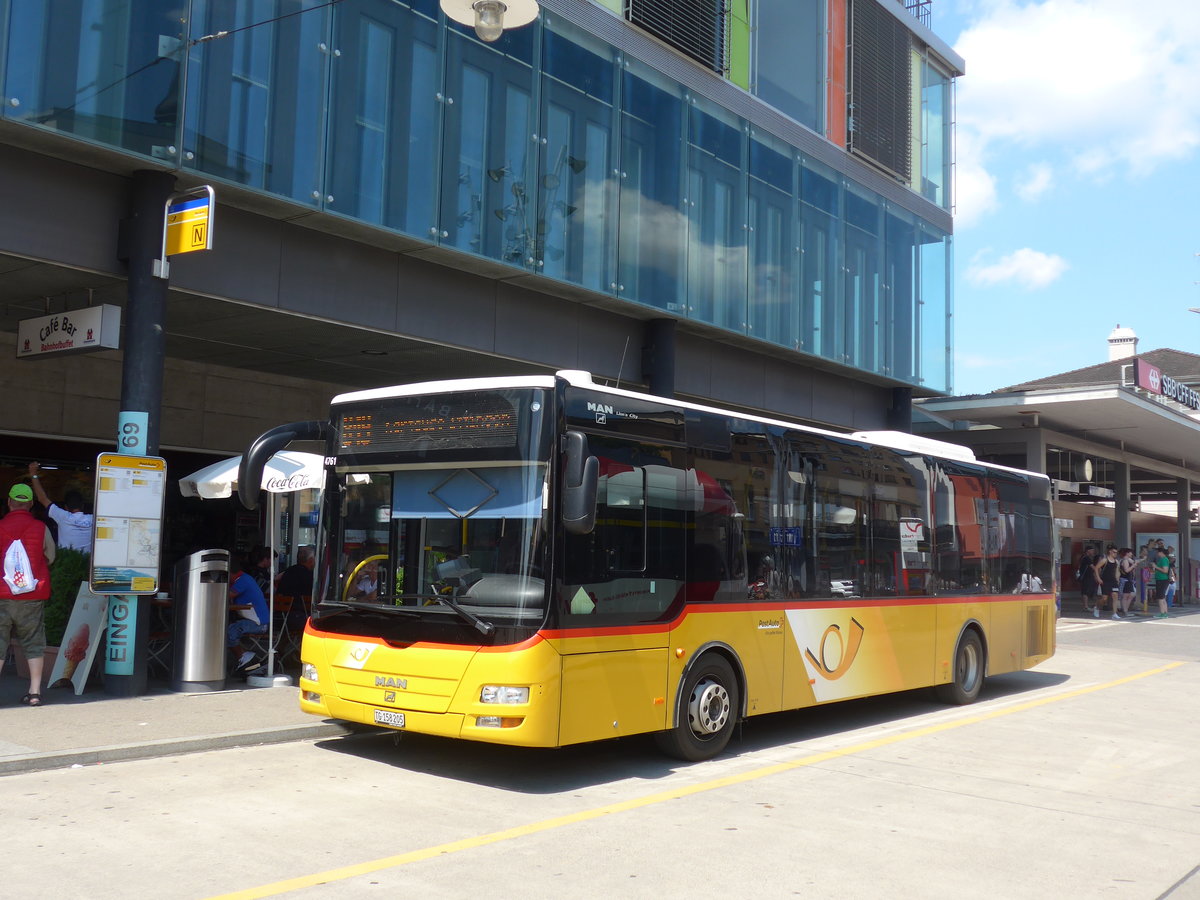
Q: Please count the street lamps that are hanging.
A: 1